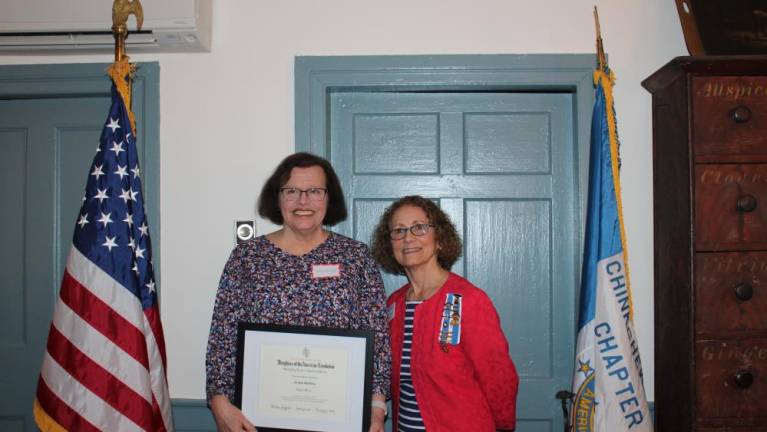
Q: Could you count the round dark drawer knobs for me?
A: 4